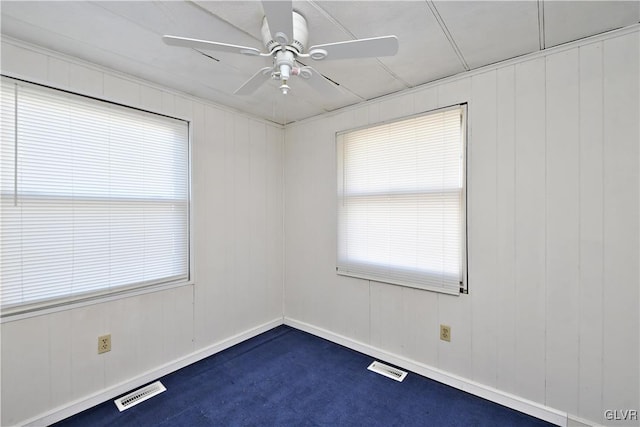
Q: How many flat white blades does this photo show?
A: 5